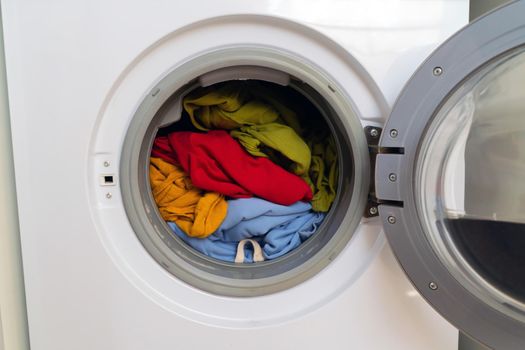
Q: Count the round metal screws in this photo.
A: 9